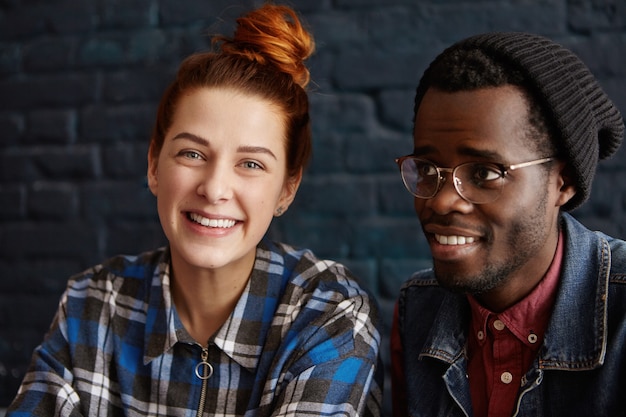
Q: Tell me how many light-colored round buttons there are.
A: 4